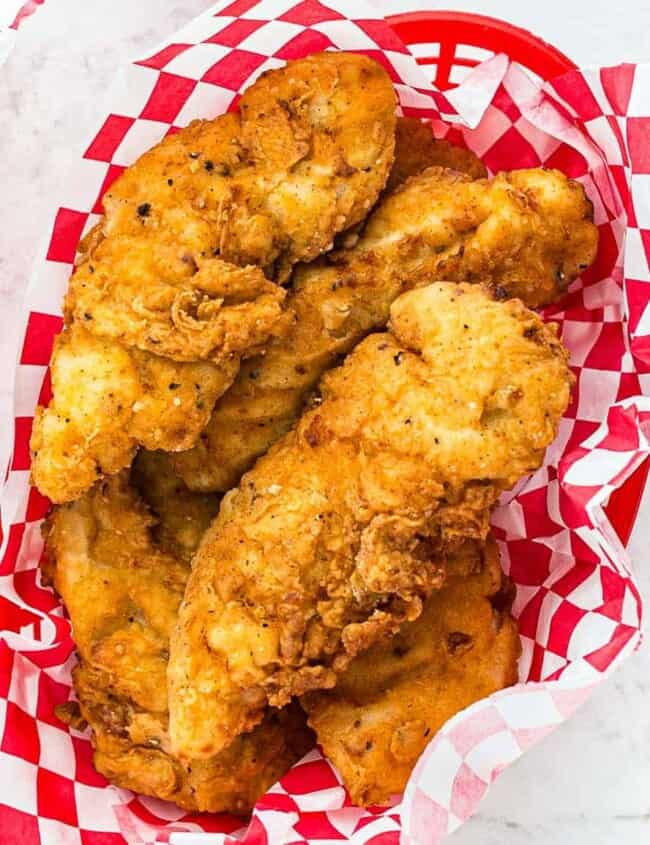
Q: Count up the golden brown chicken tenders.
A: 6